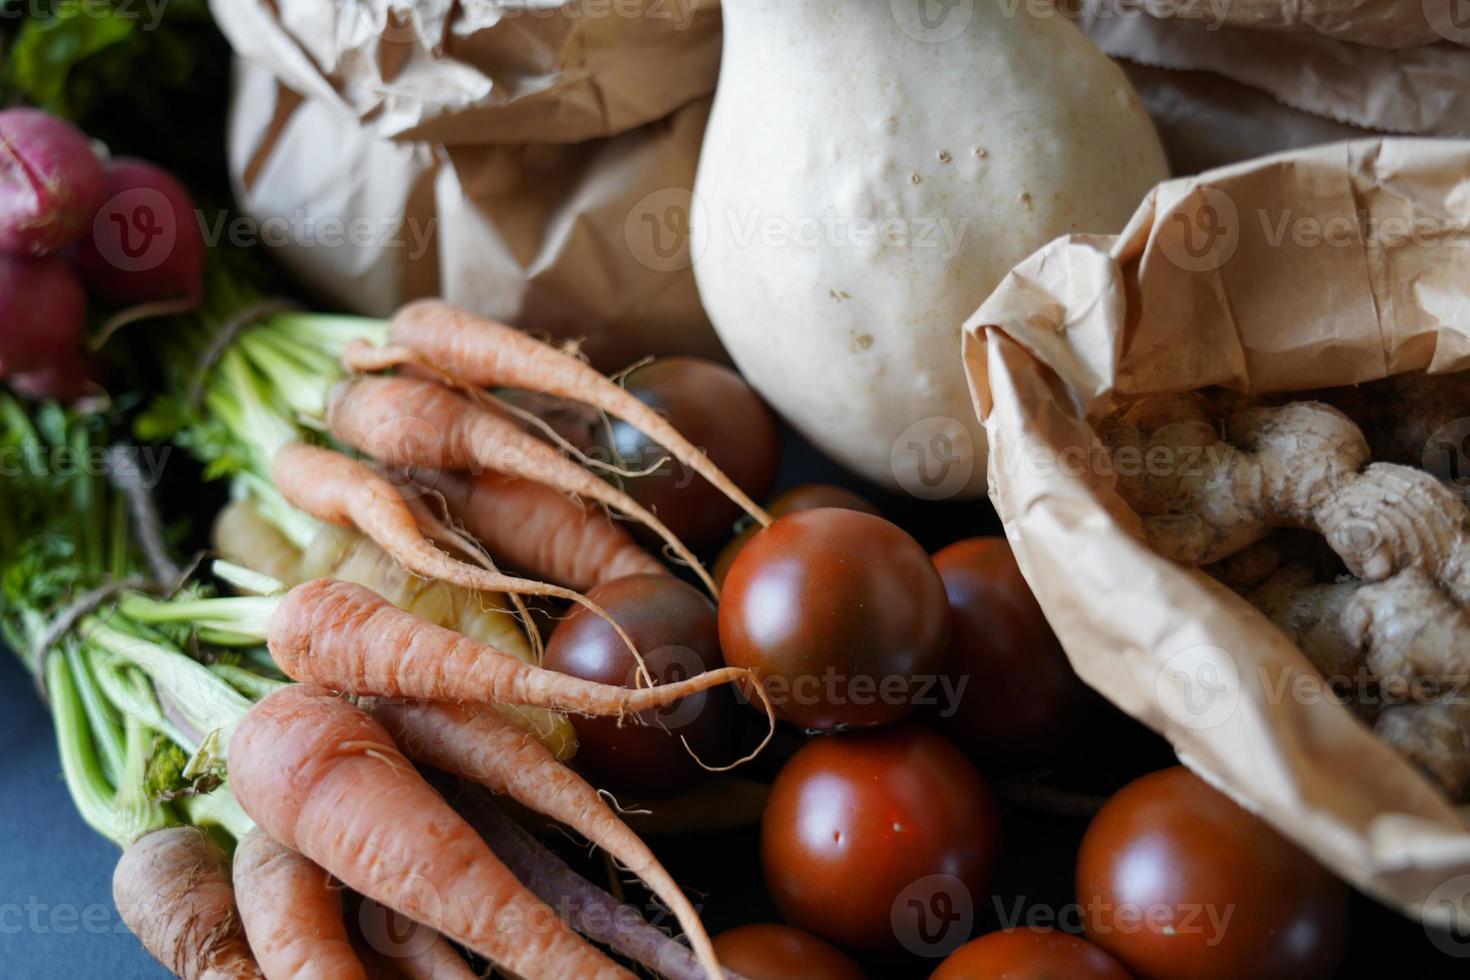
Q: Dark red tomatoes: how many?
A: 9